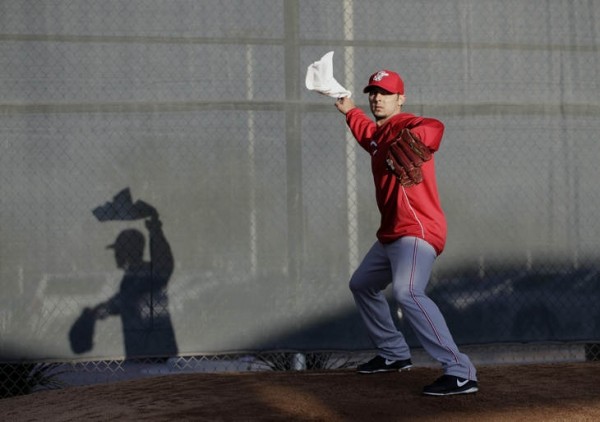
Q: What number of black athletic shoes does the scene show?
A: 2